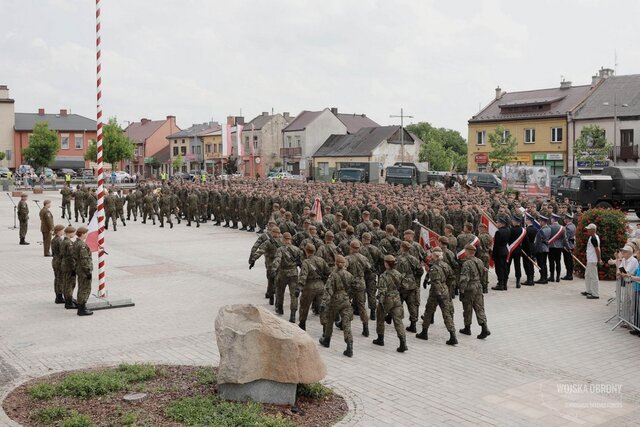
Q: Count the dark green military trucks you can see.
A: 3